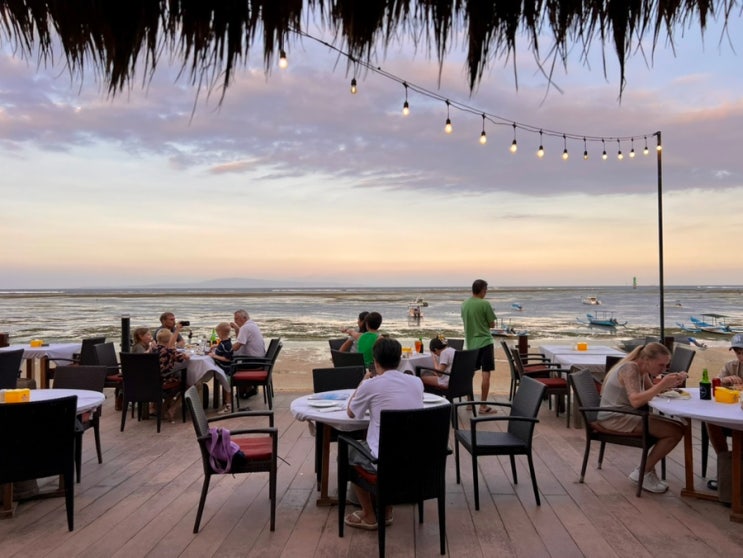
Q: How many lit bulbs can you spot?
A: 14